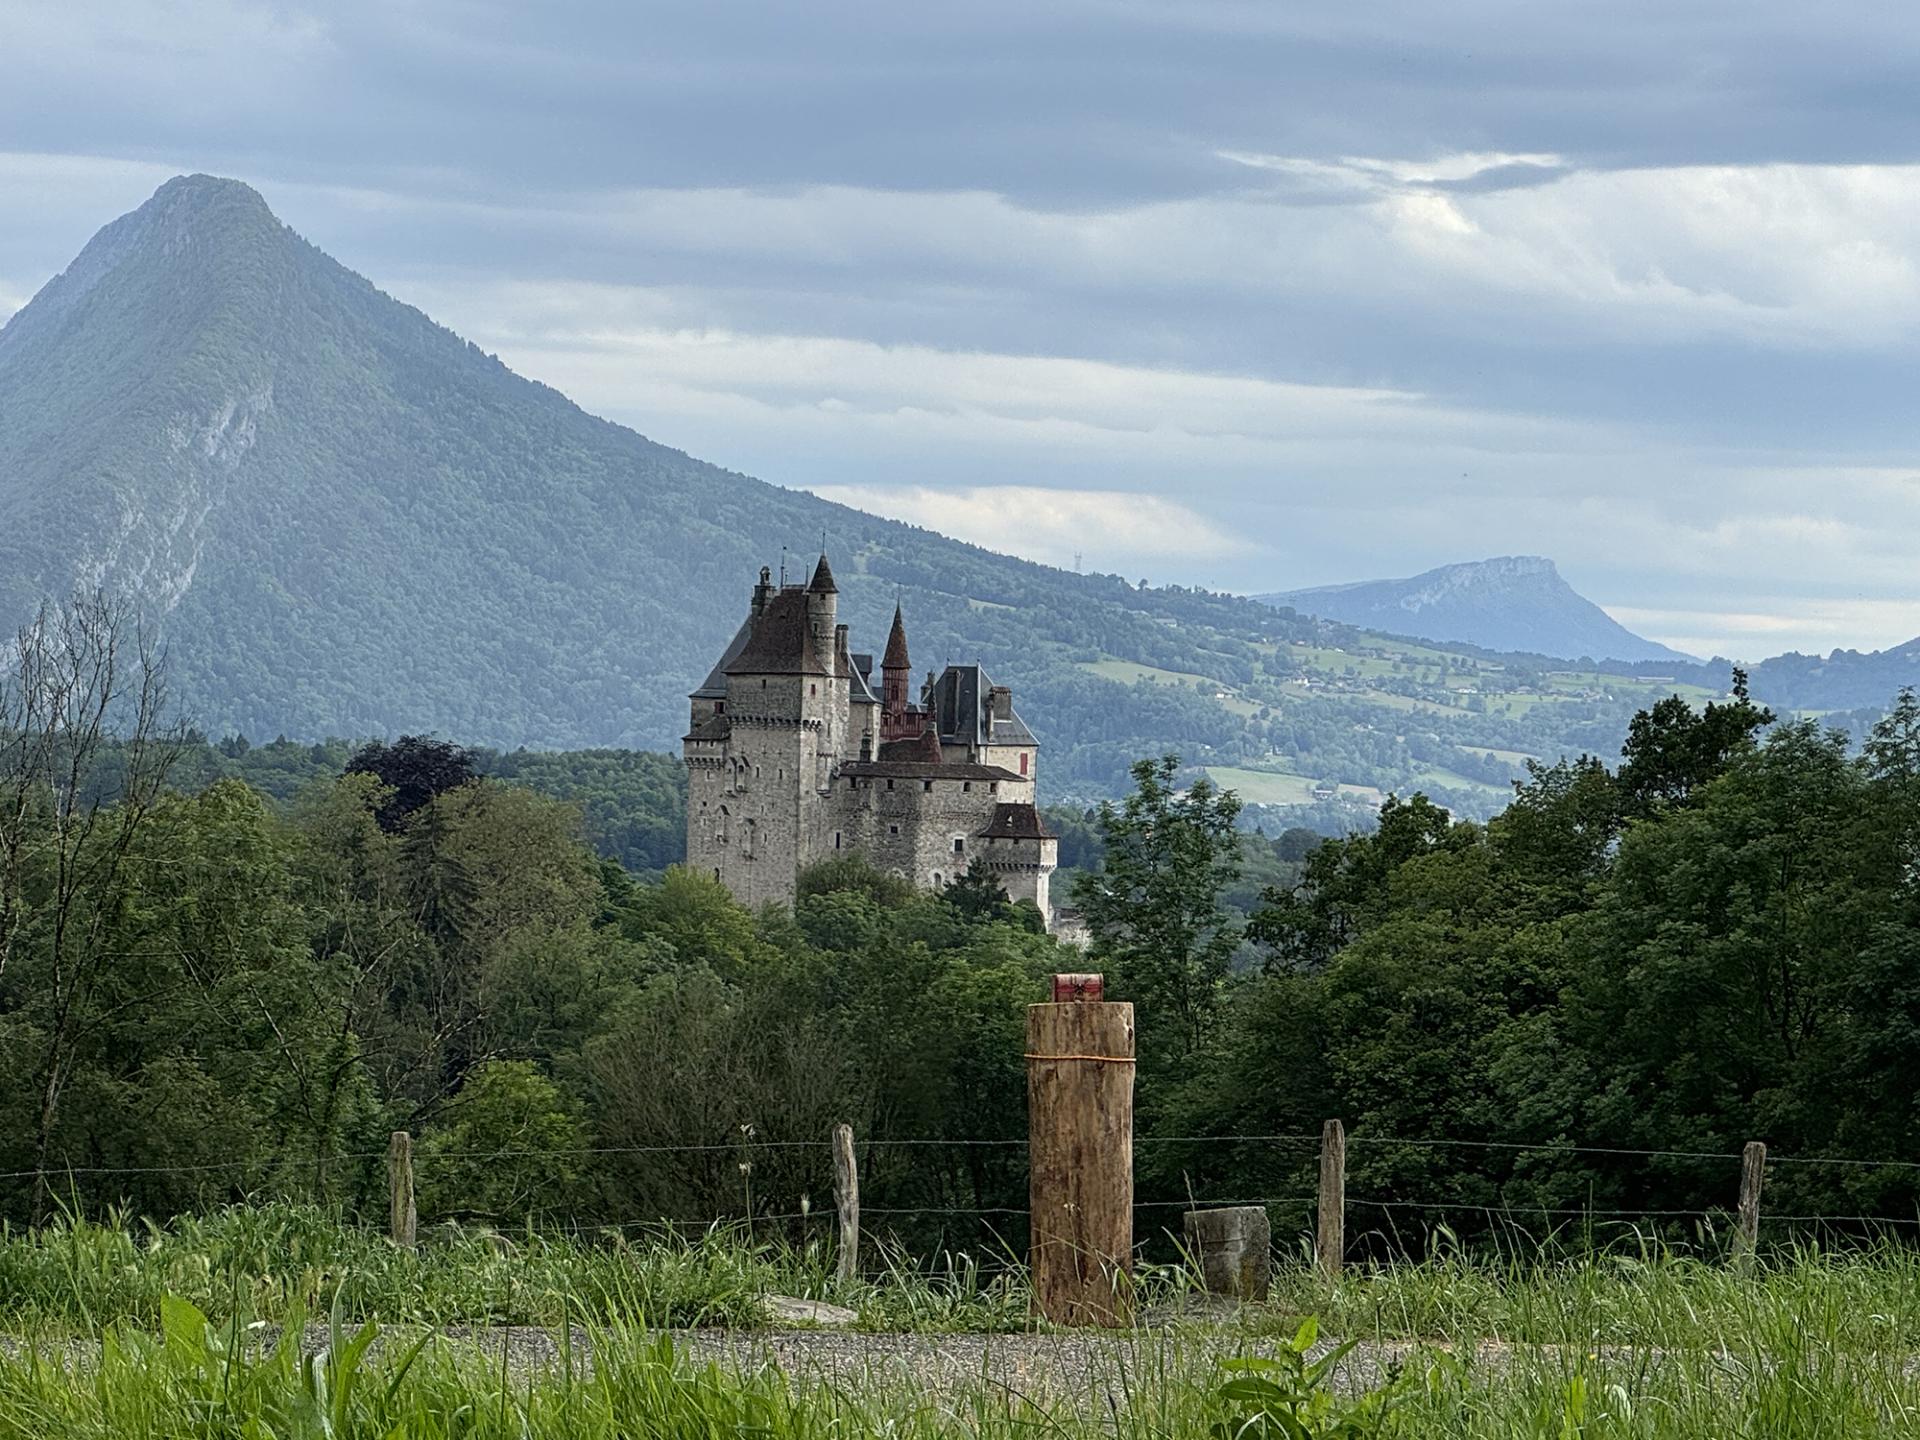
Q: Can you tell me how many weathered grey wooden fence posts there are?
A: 4